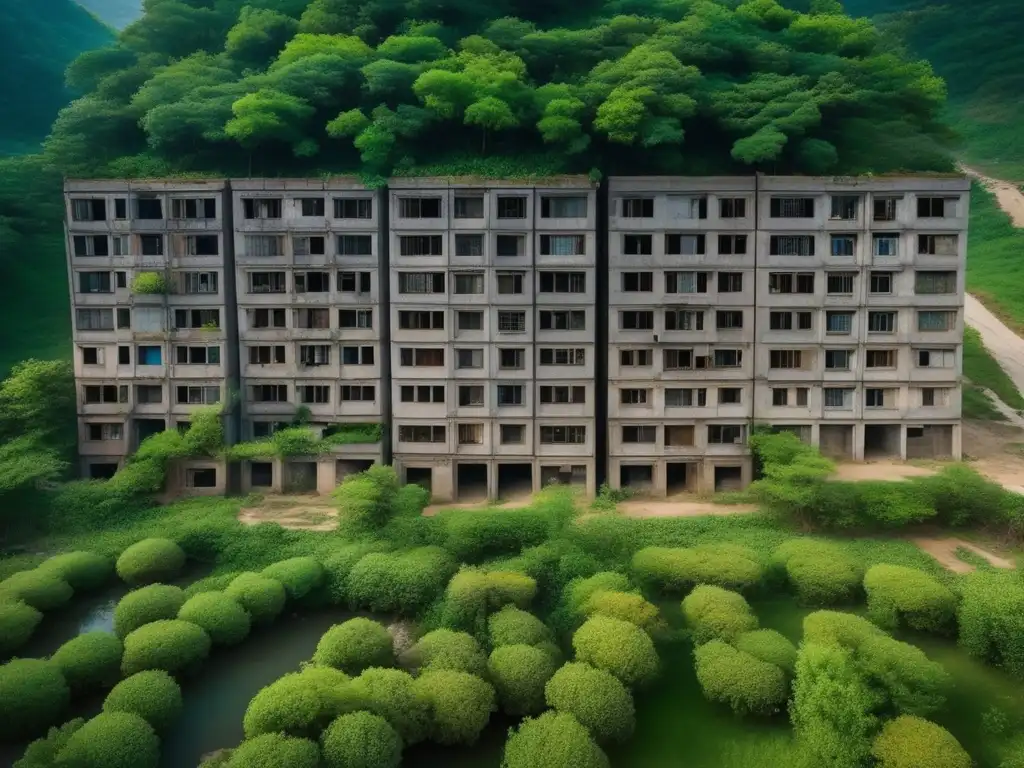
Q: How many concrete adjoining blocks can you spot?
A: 5